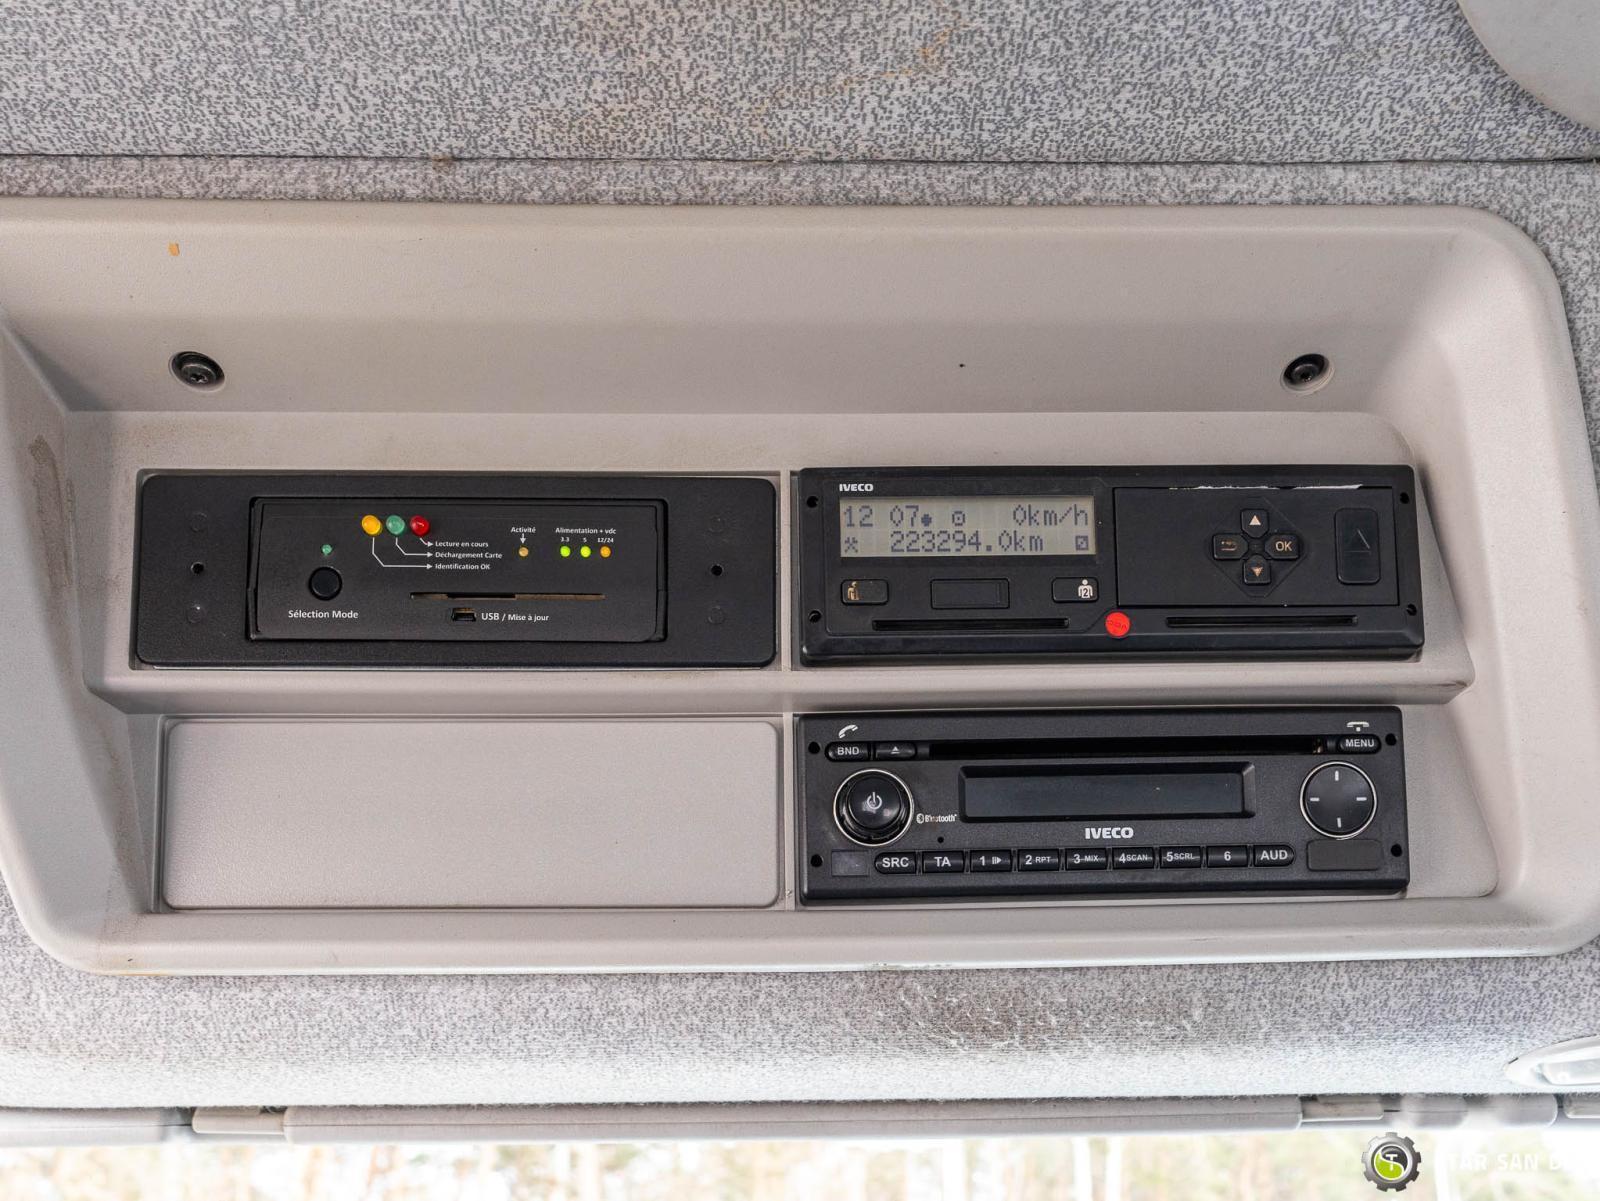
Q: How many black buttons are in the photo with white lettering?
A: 12